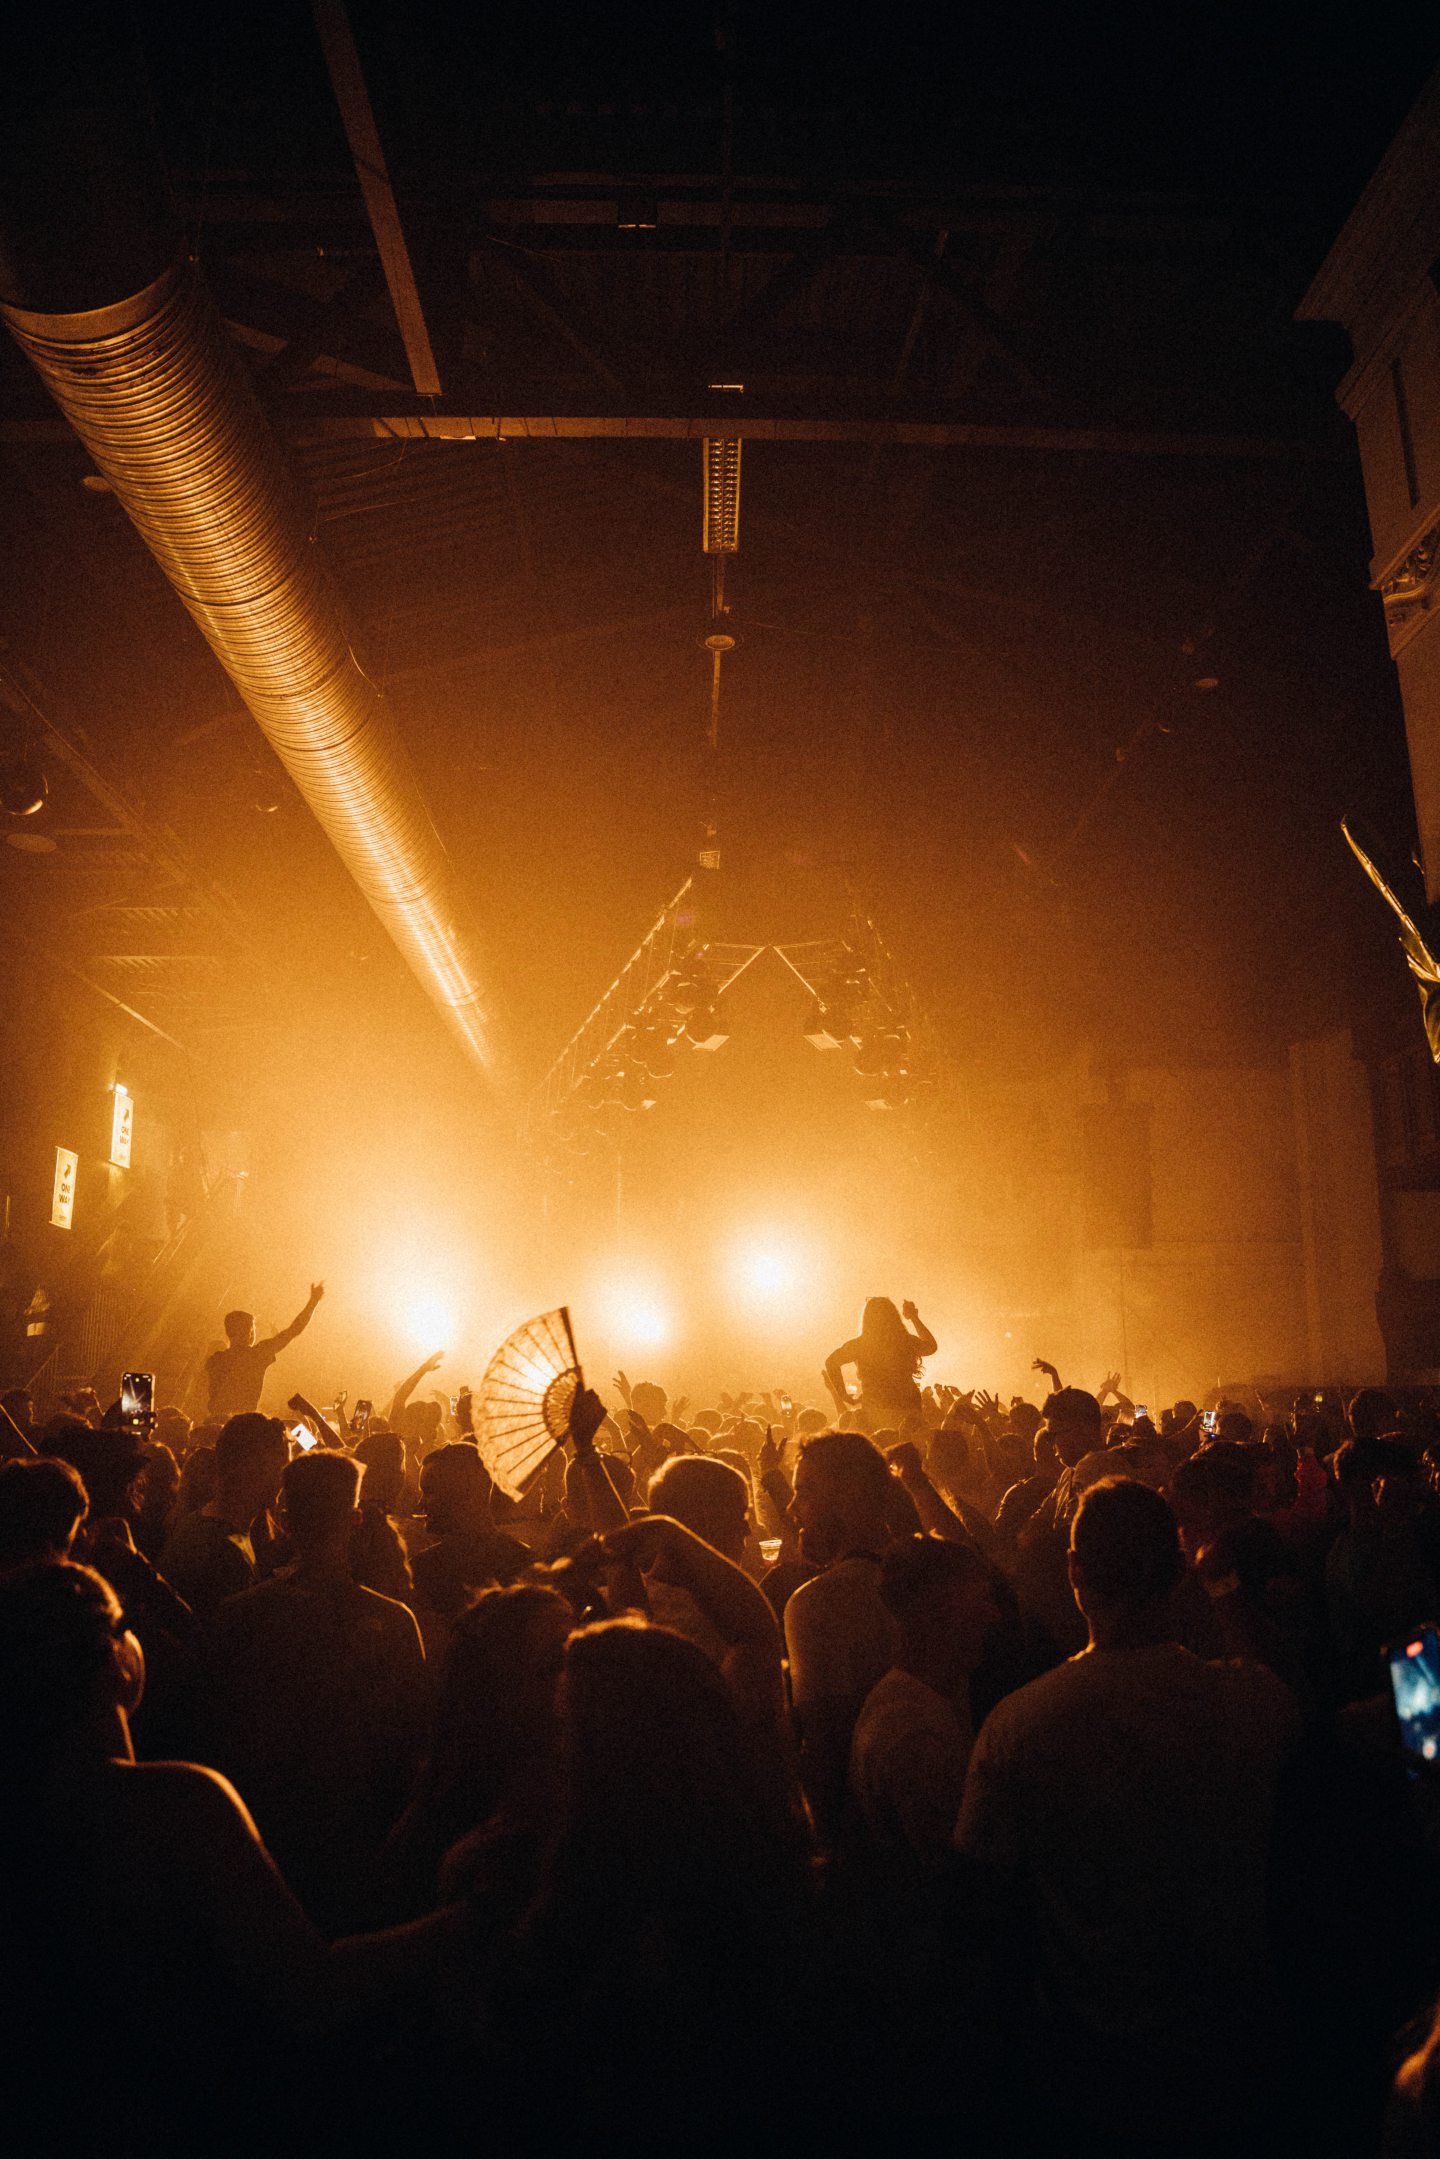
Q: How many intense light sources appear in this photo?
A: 3